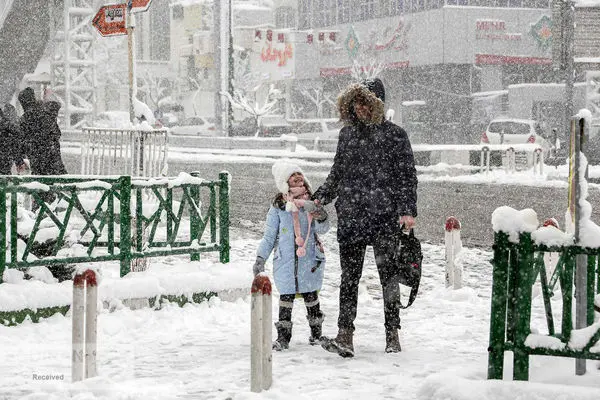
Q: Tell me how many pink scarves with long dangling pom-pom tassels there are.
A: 1